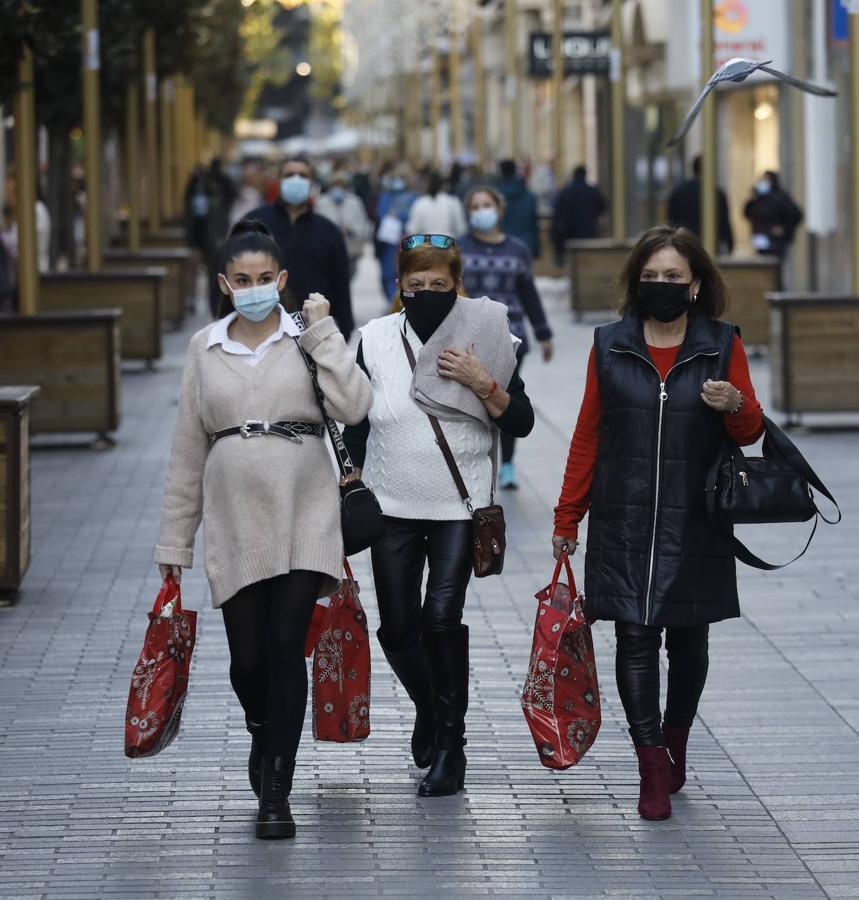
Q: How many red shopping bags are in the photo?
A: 3